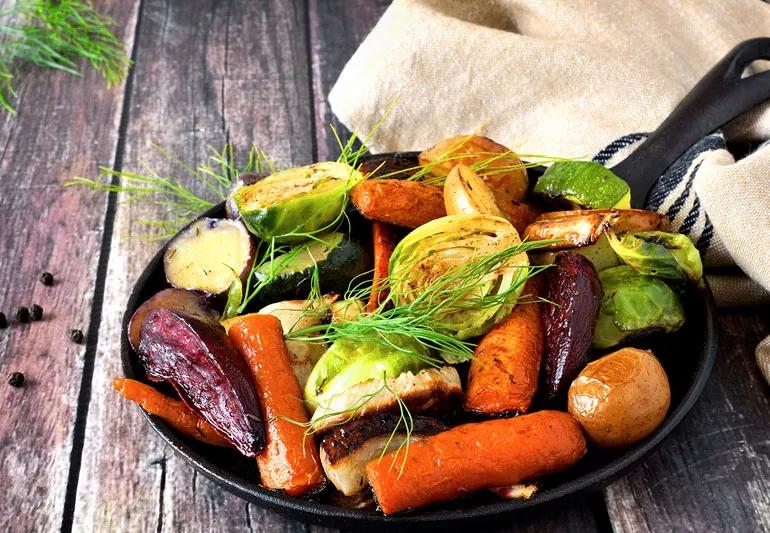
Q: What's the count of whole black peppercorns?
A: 6